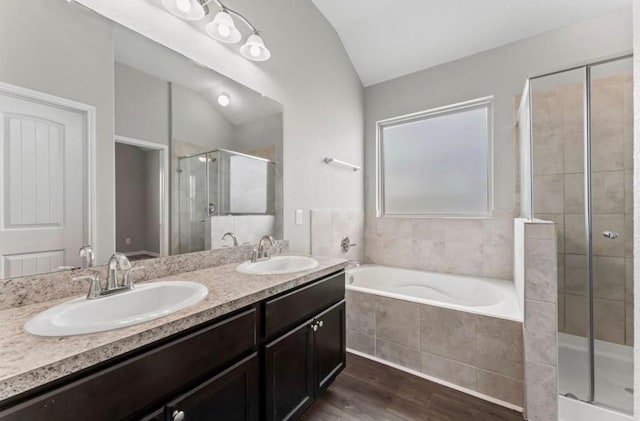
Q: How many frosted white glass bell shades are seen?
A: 3